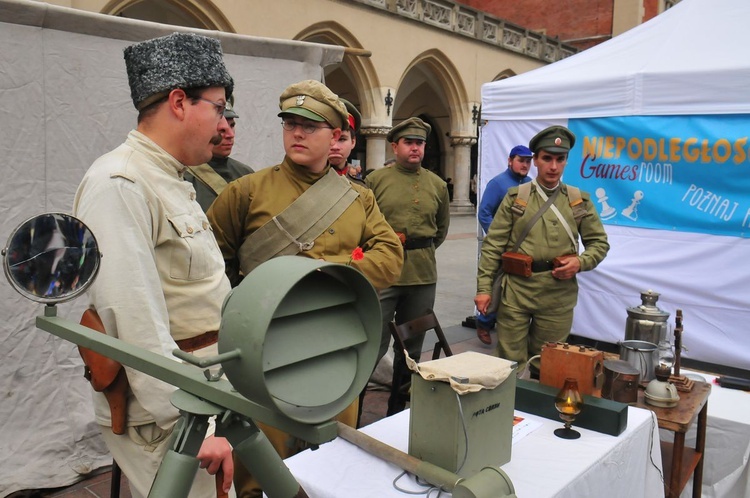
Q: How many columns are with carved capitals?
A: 2